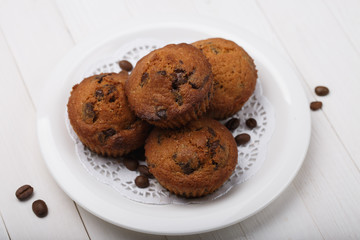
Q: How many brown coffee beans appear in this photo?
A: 11